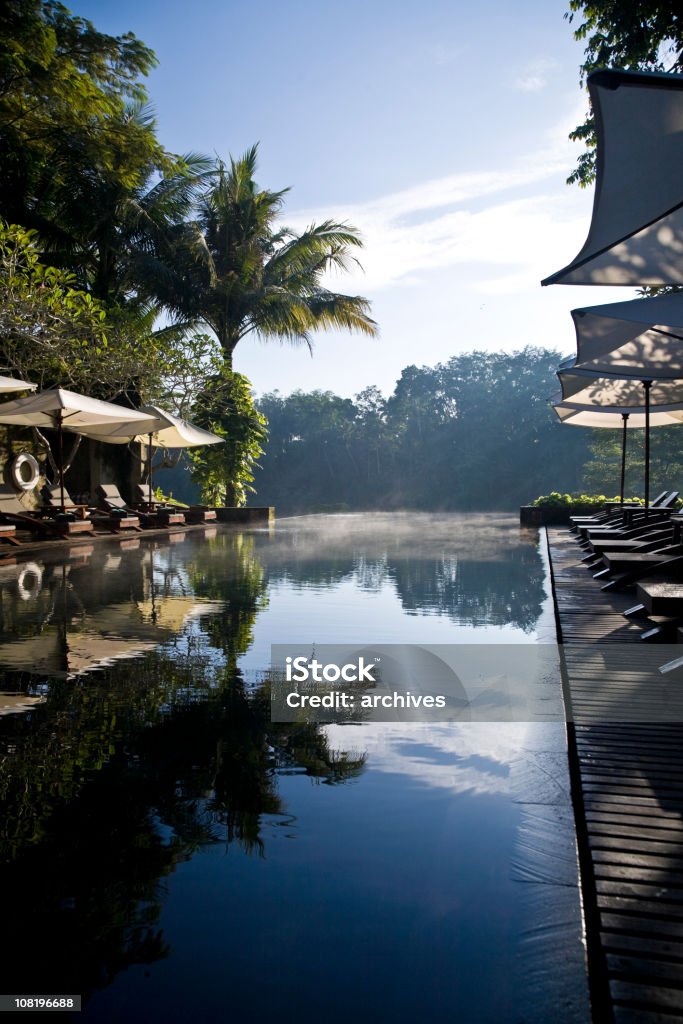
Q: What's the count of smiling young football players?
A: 0